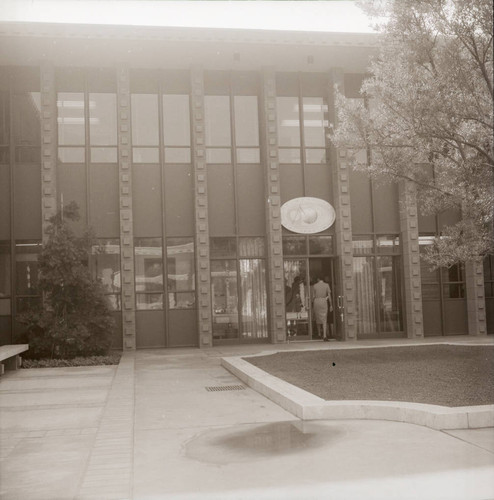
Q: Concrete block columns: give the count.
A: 7